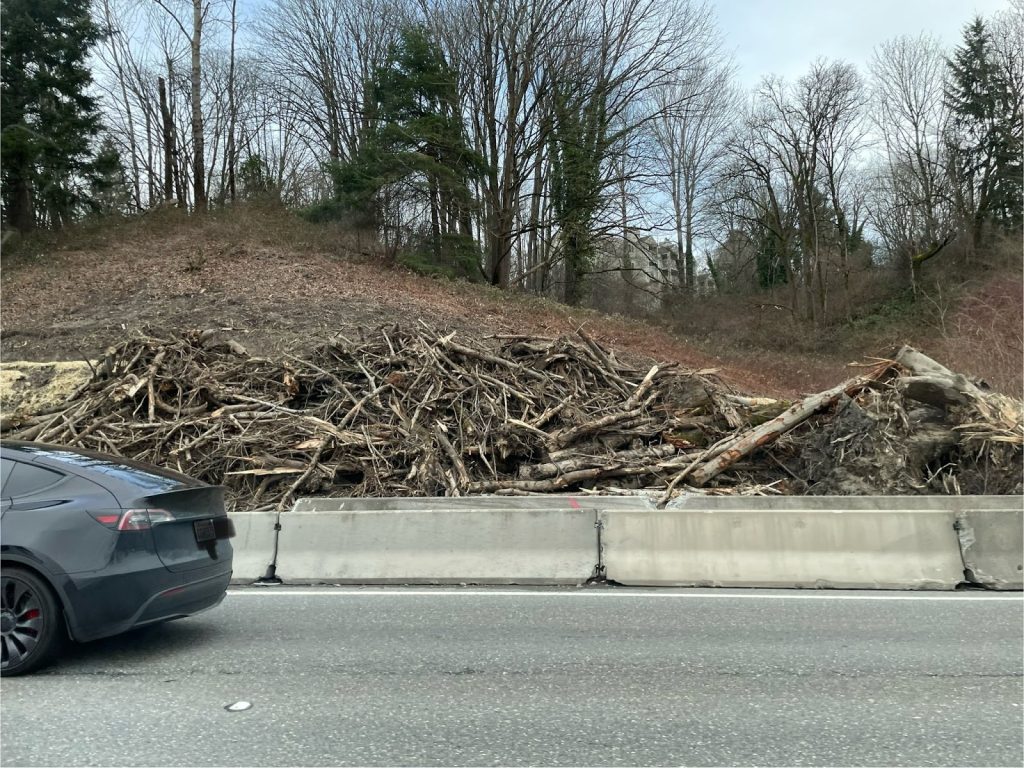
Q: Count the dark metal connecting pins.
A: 3